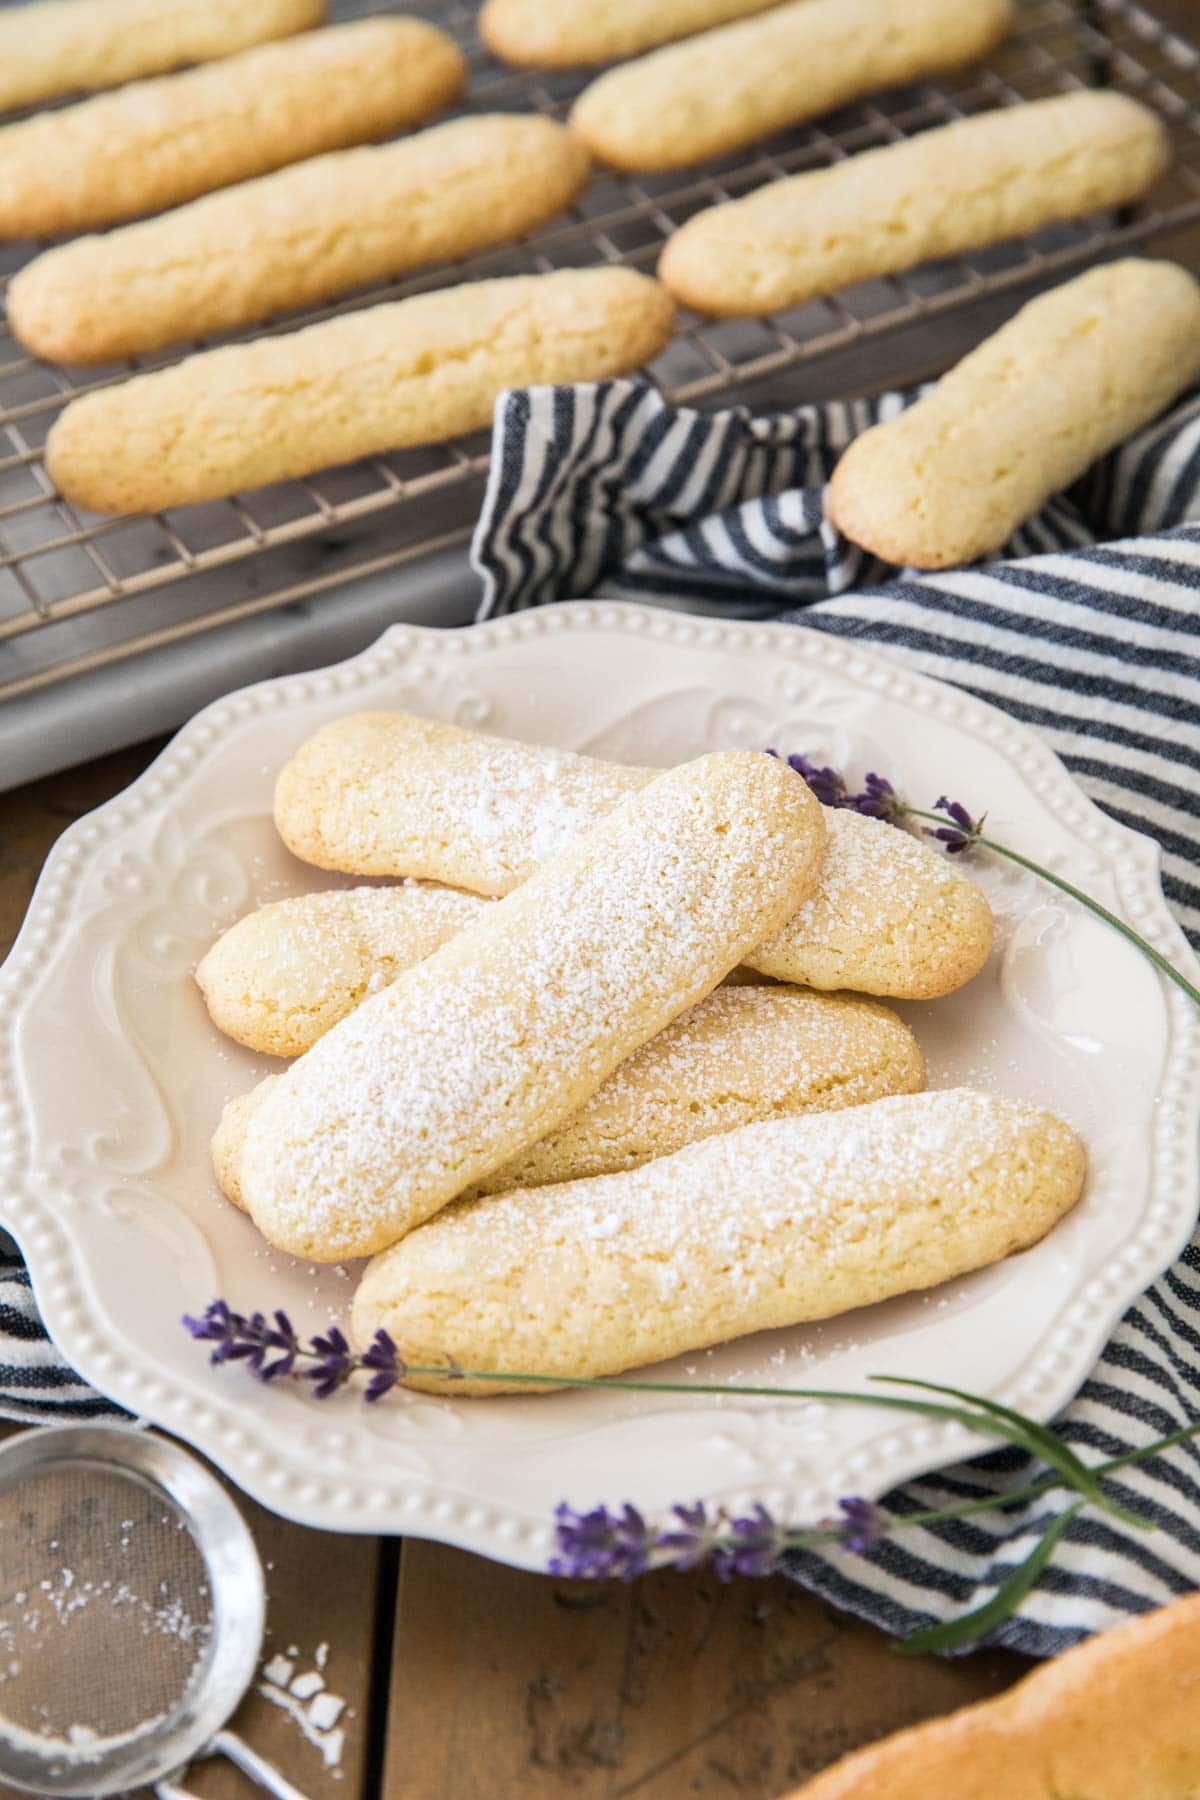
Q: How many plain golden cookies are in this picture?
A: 8